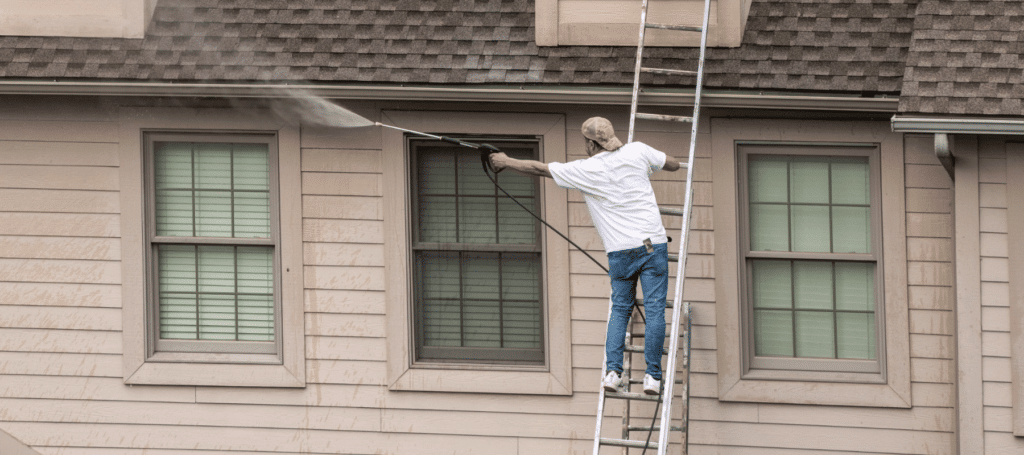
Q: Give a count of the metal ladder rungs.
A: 13